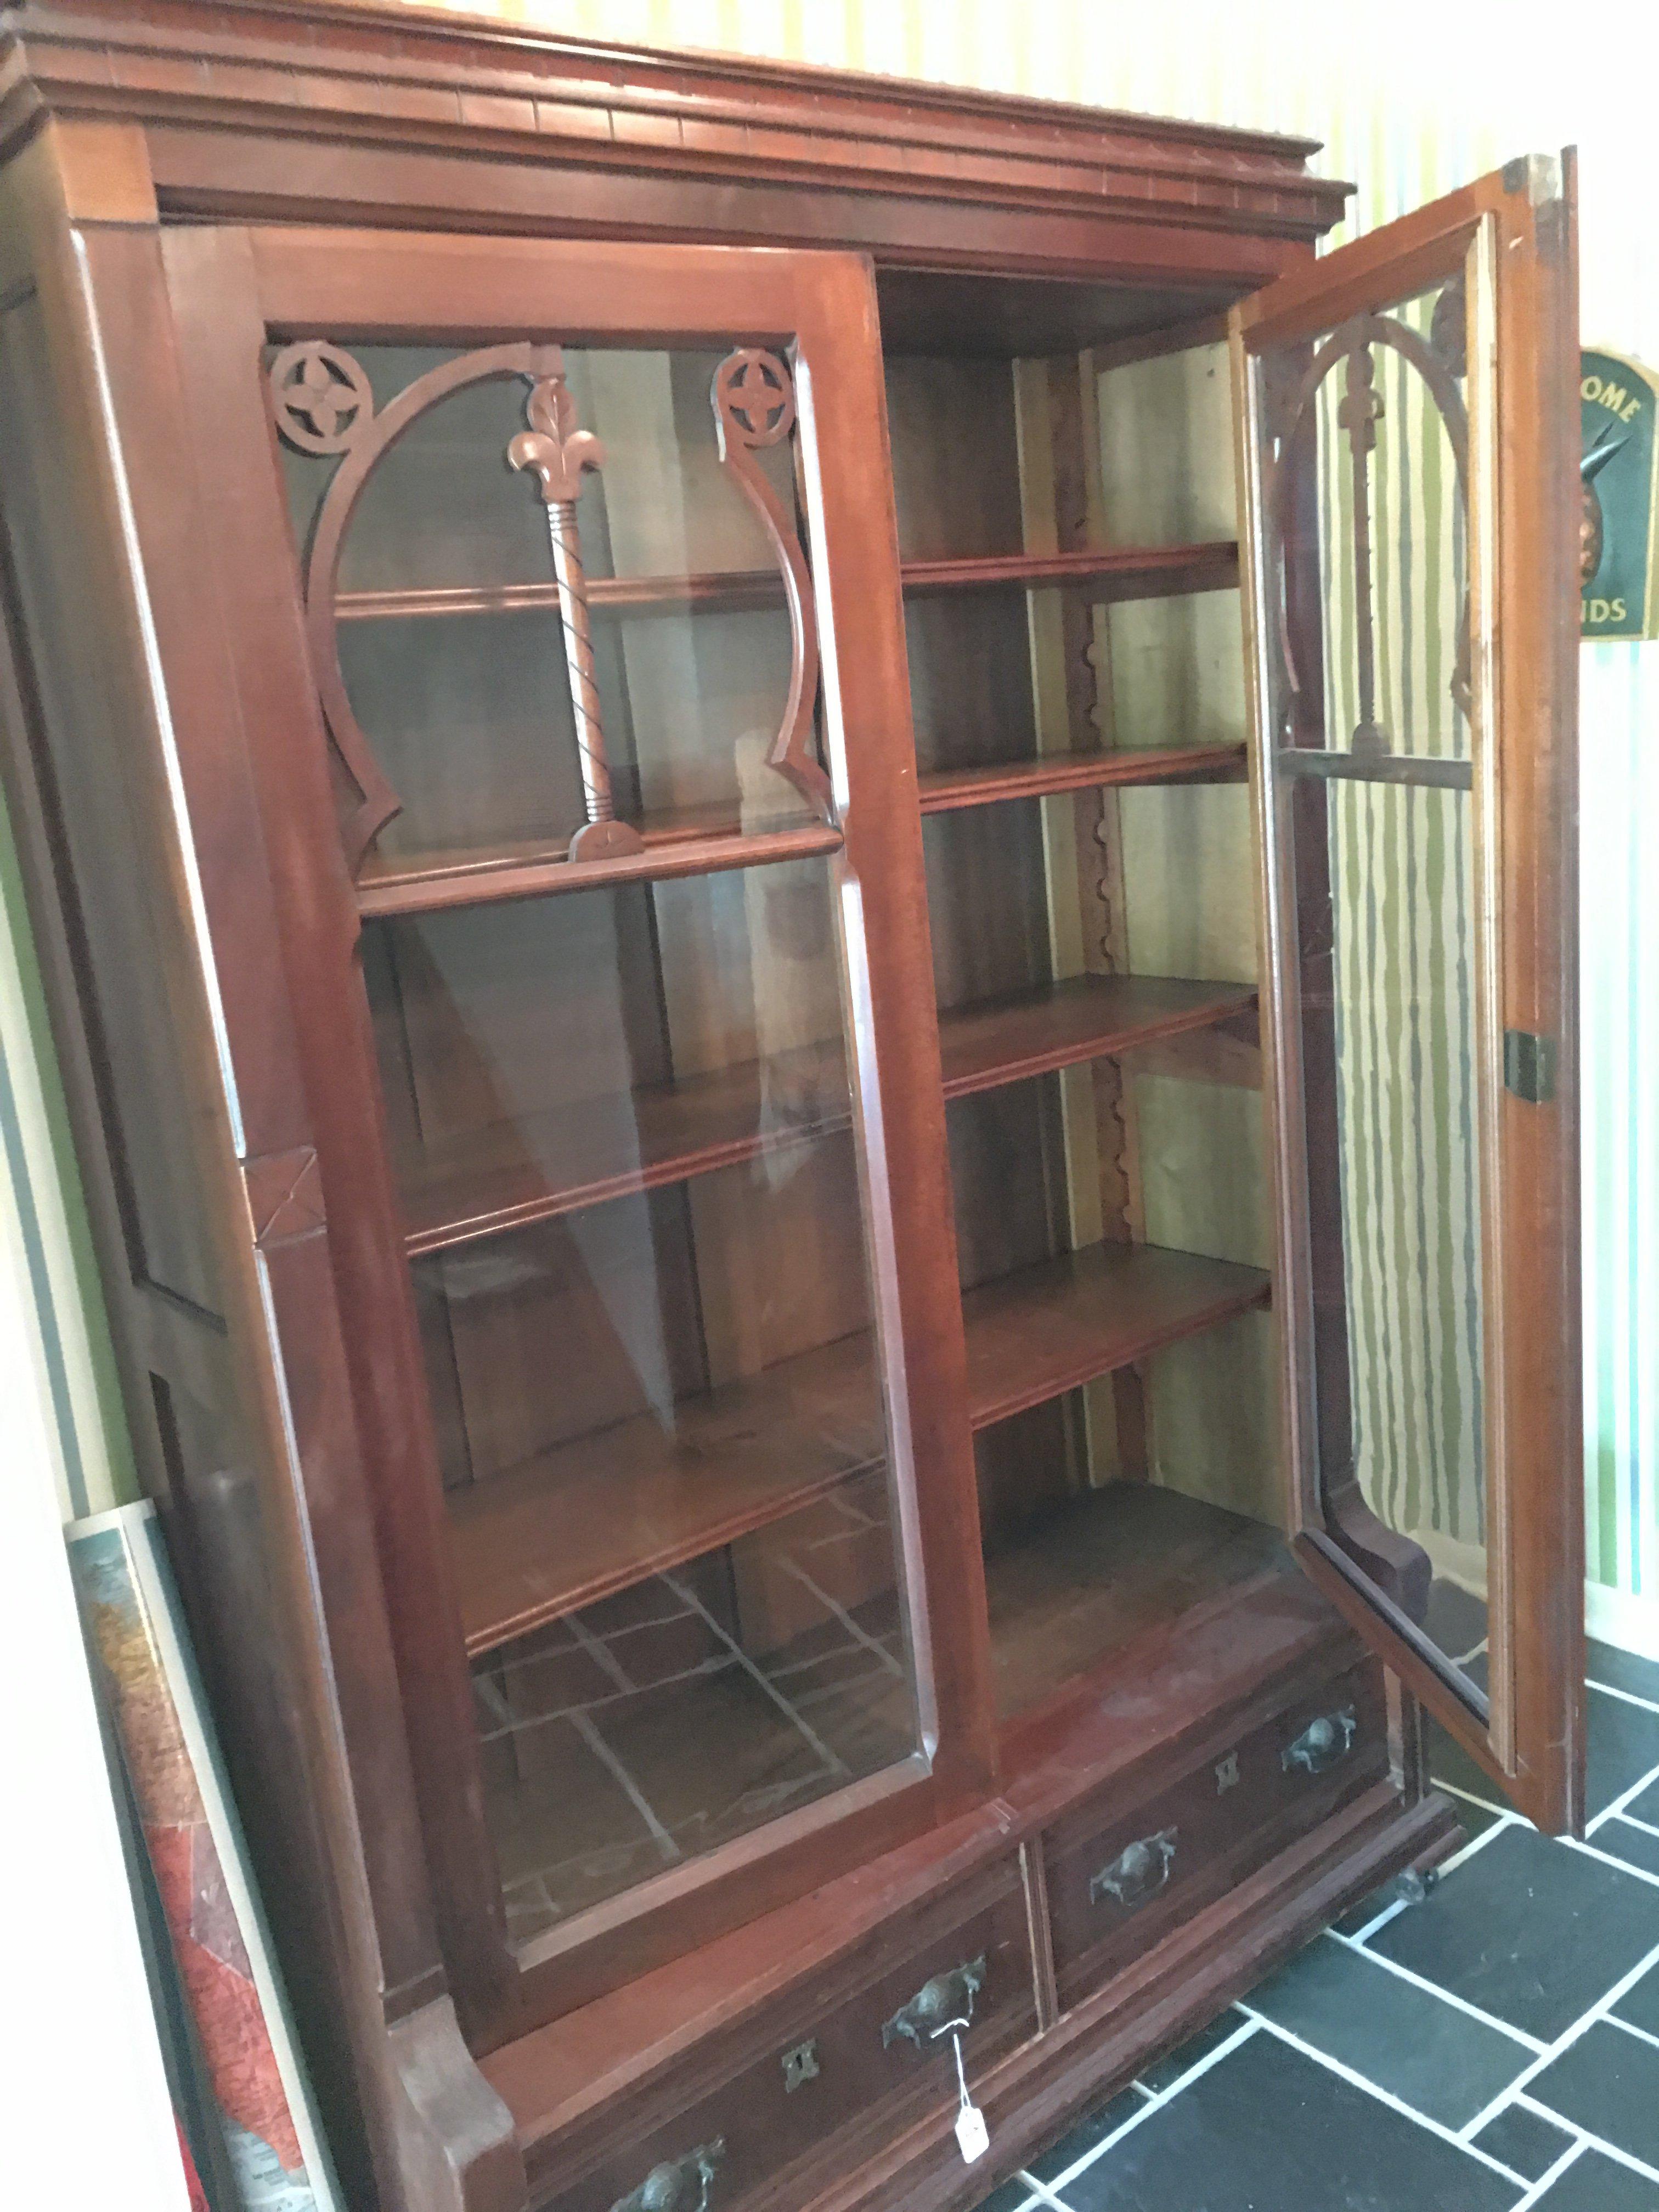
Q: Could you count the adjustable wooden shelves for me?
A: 4